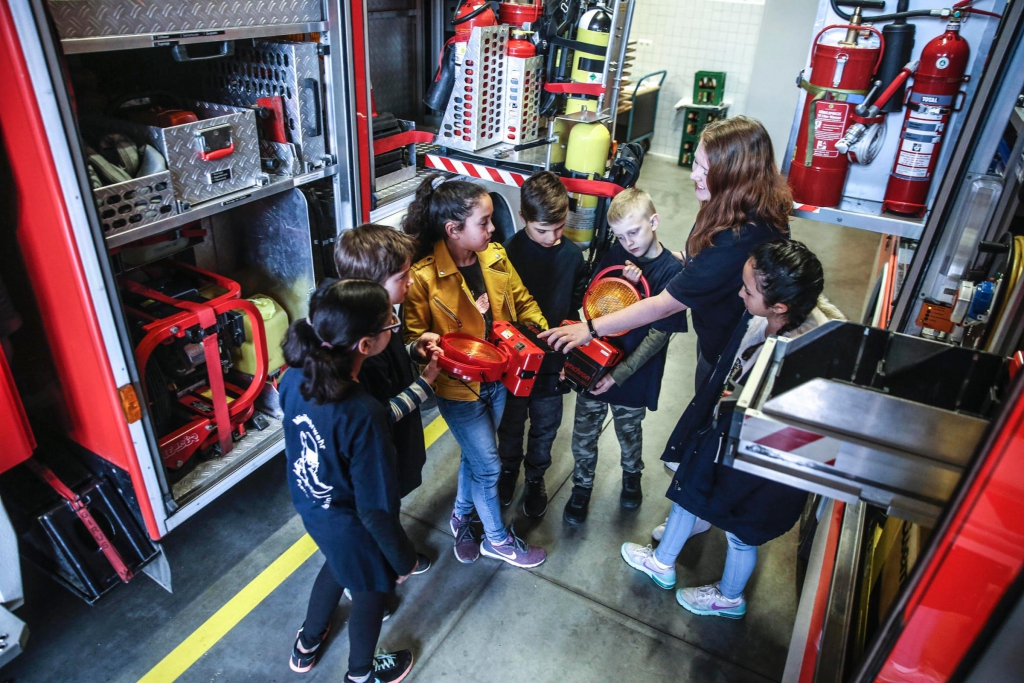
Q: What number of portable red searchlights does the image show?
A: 2